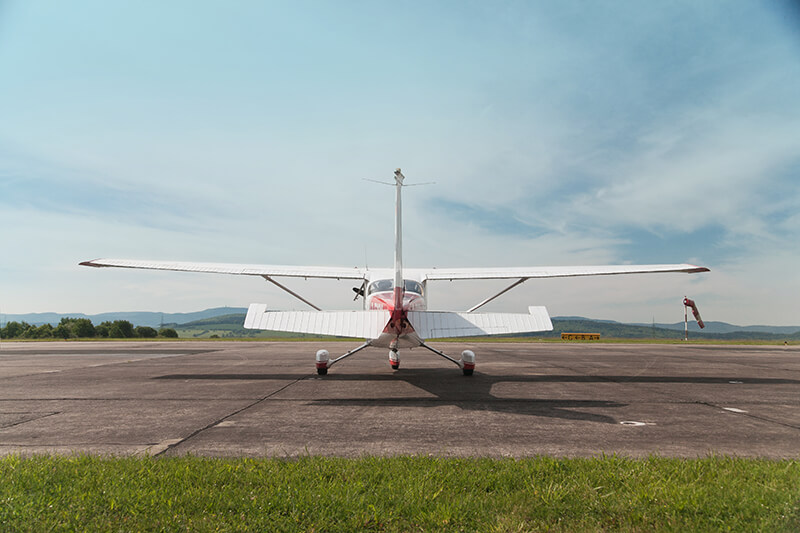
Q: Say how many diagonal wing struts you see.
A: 2